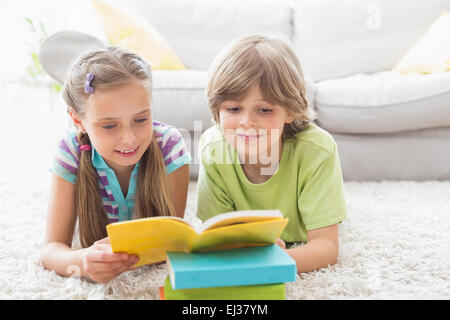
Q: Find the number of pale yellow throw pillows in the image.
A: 2